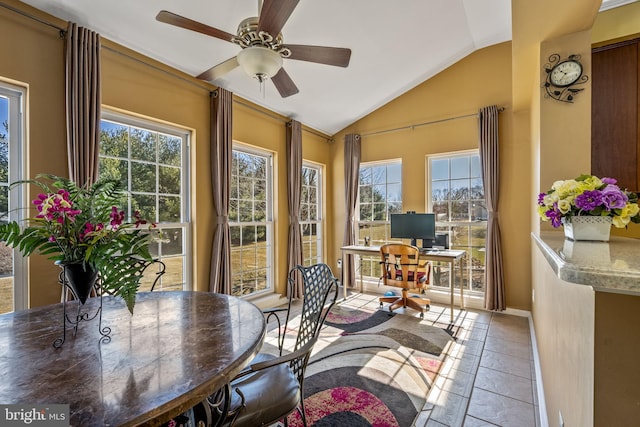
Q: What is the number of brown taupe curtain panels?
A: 5